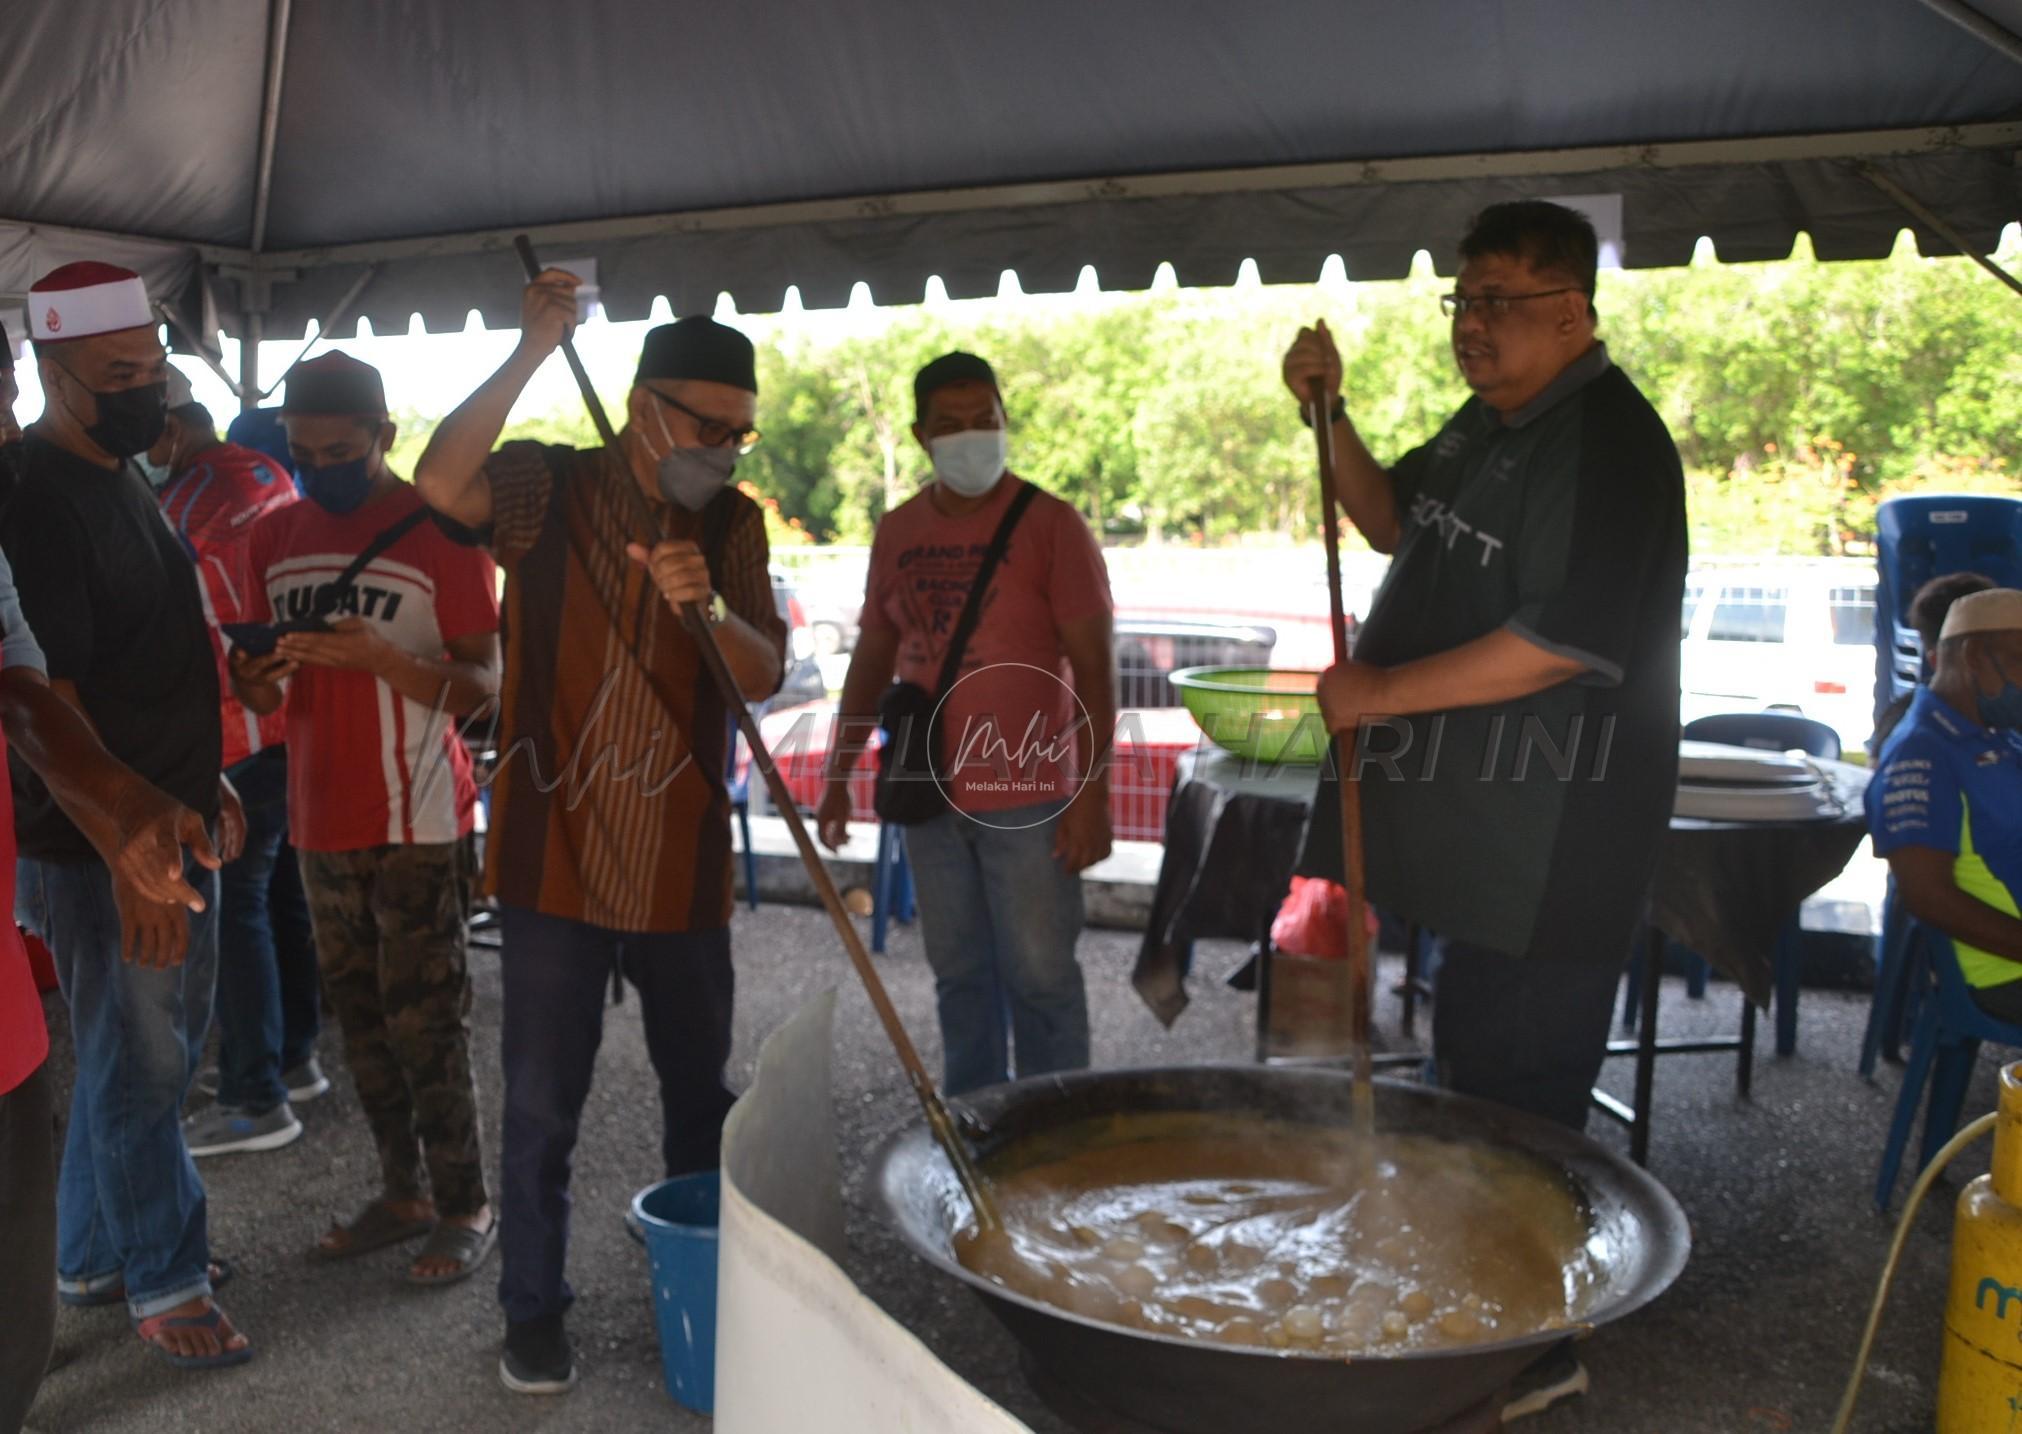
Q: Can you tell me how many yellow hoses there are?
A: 1